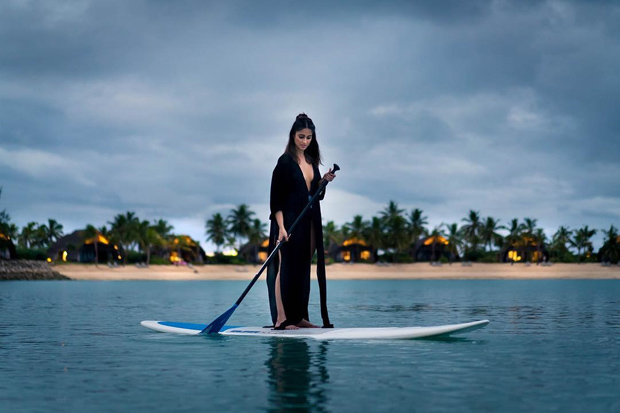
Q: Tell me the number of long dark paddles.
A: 1